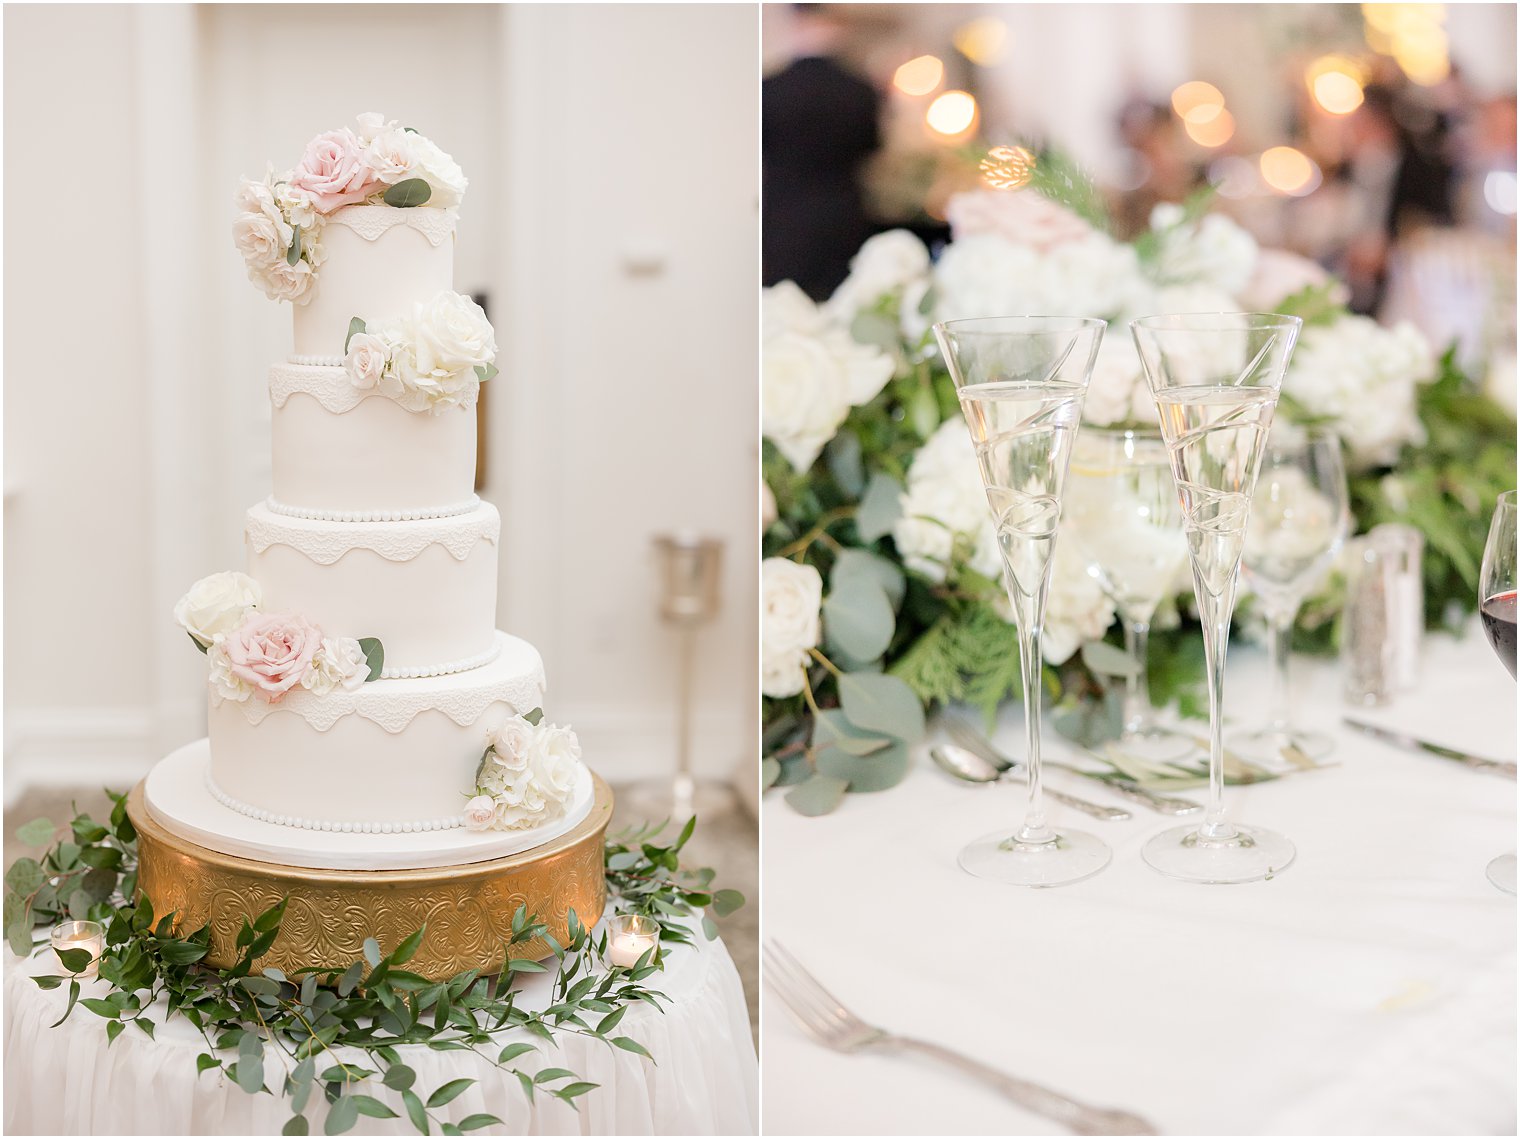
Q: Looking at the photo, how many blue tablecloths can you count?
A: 0